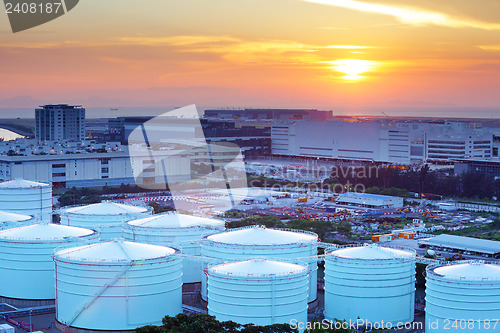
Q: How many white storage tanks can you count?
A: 10